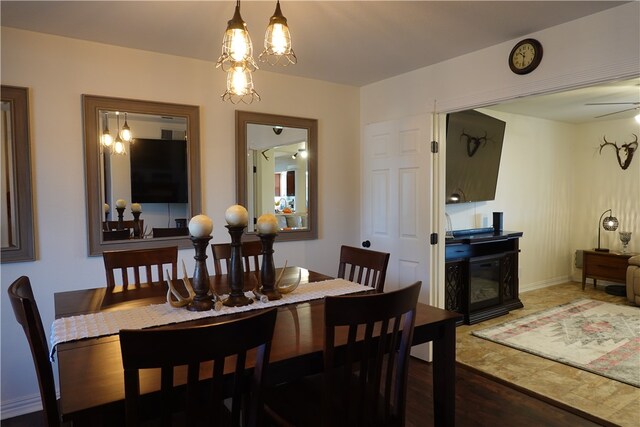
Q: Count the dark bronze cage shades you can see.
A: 3